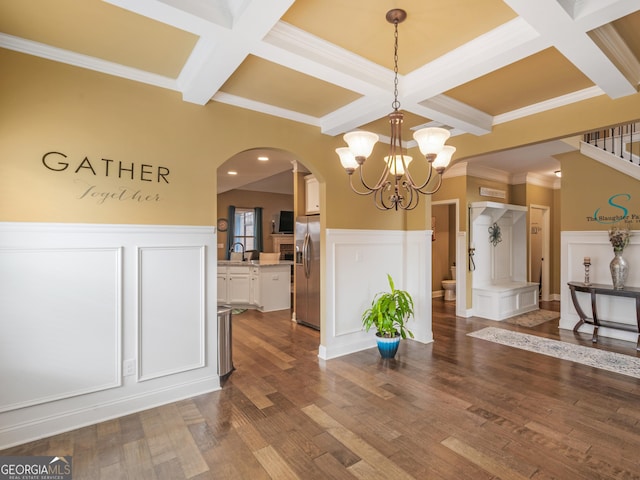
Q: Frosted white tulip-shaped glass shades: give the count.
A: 5